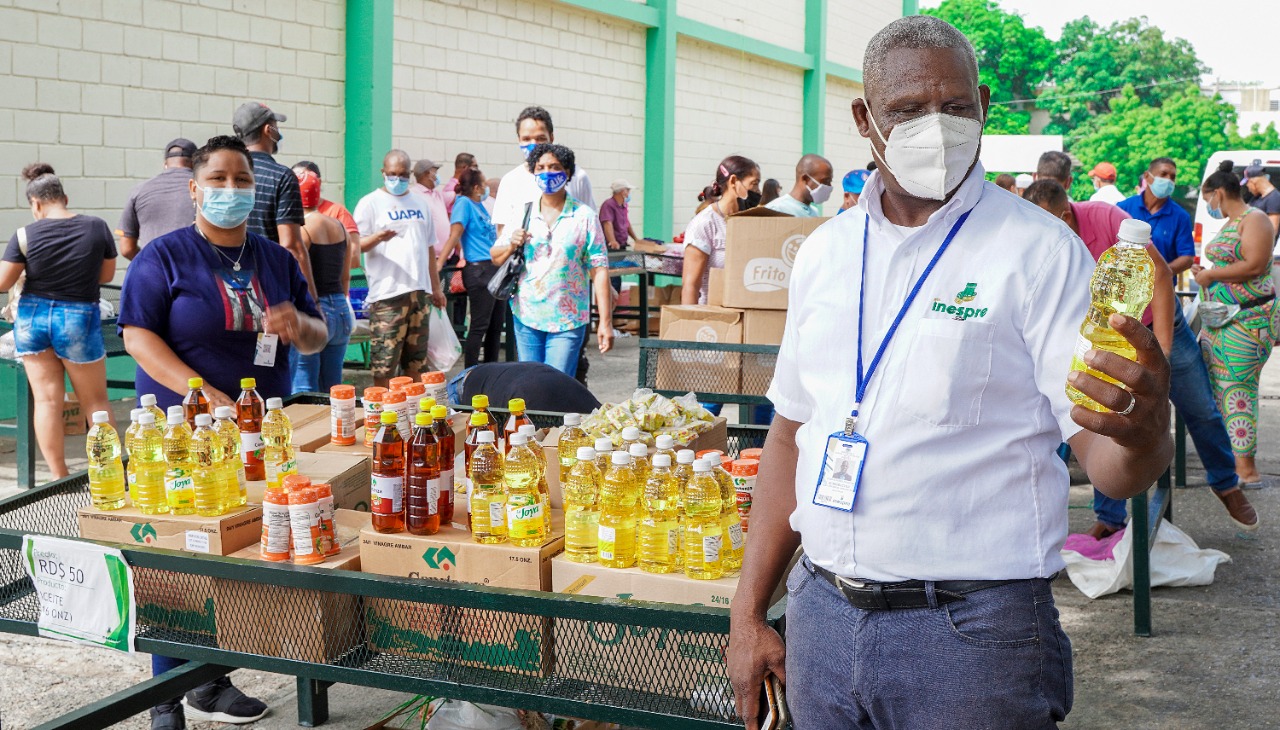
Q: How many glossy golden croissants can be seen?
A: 0